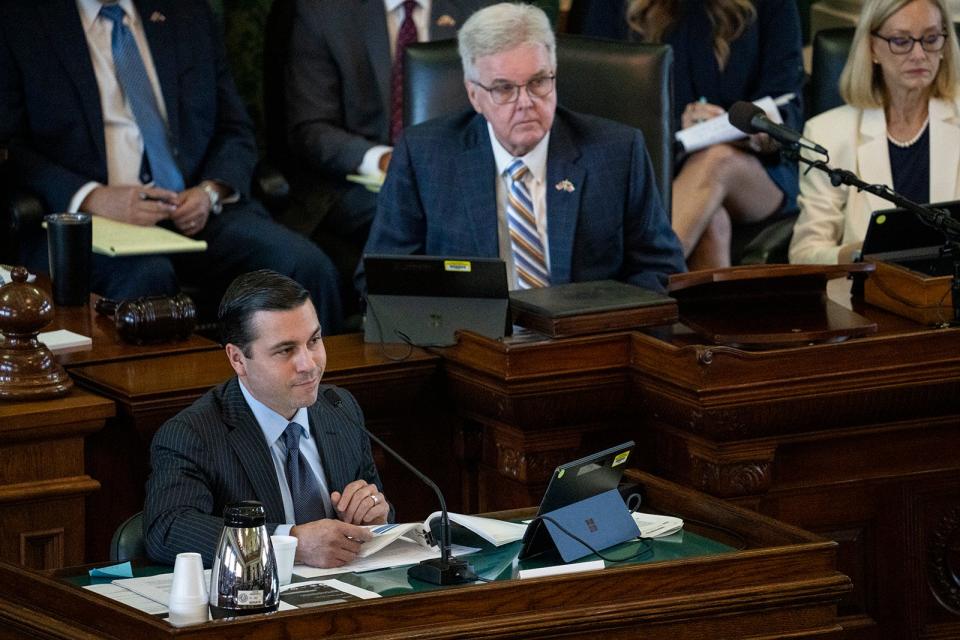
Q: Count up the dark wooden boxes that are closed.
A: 1